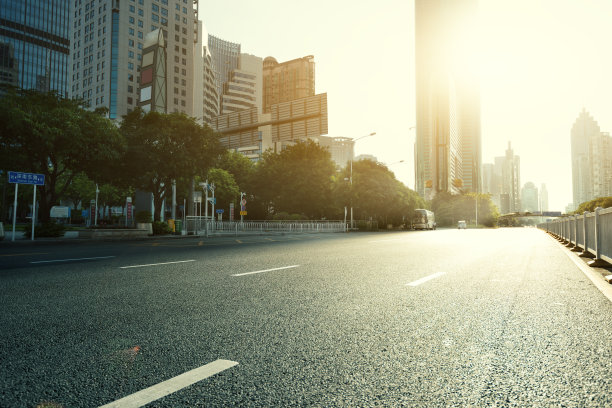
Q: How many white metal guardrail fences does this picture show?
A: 2